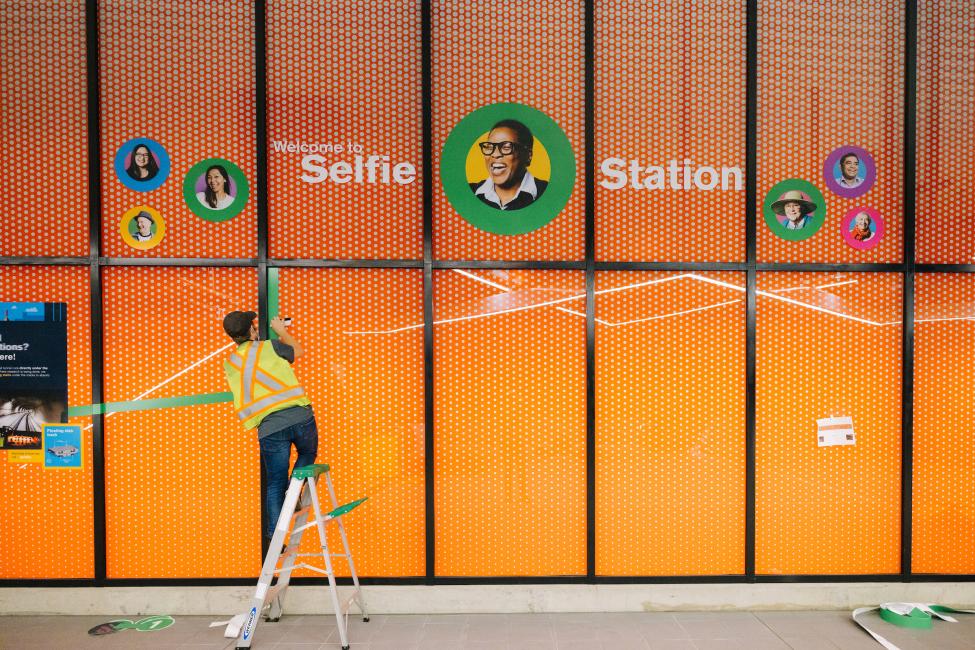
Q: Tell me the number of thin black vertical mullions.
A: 6